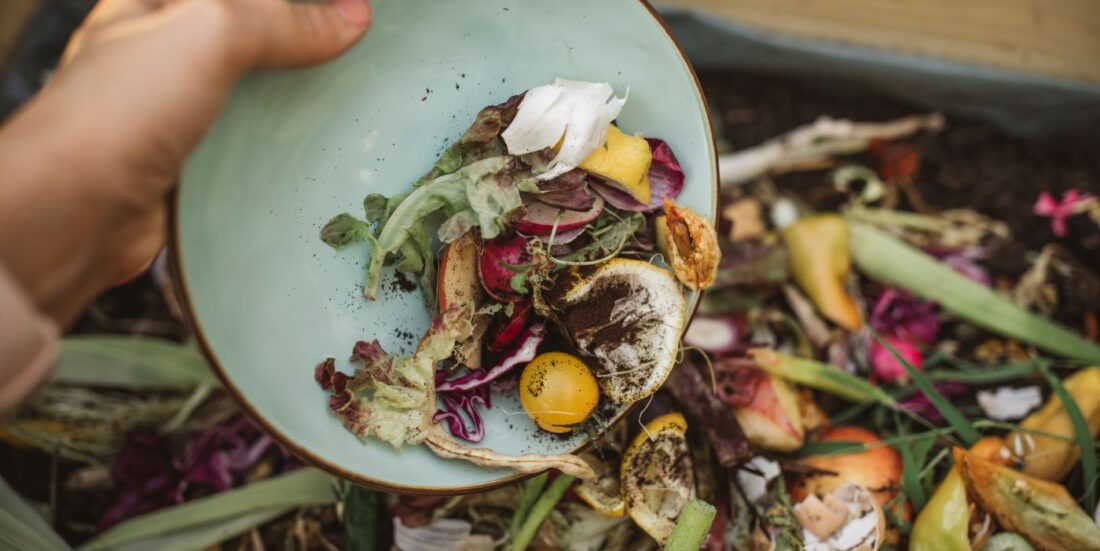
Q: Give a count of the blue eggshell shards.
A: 0